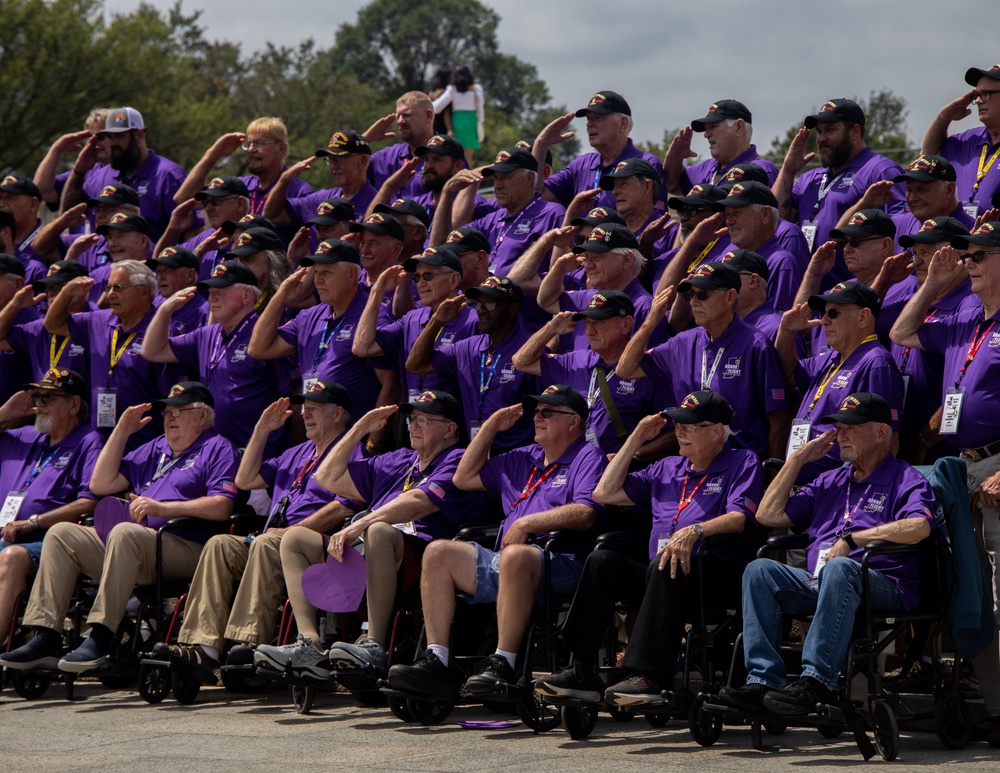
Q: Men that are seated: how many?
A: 7